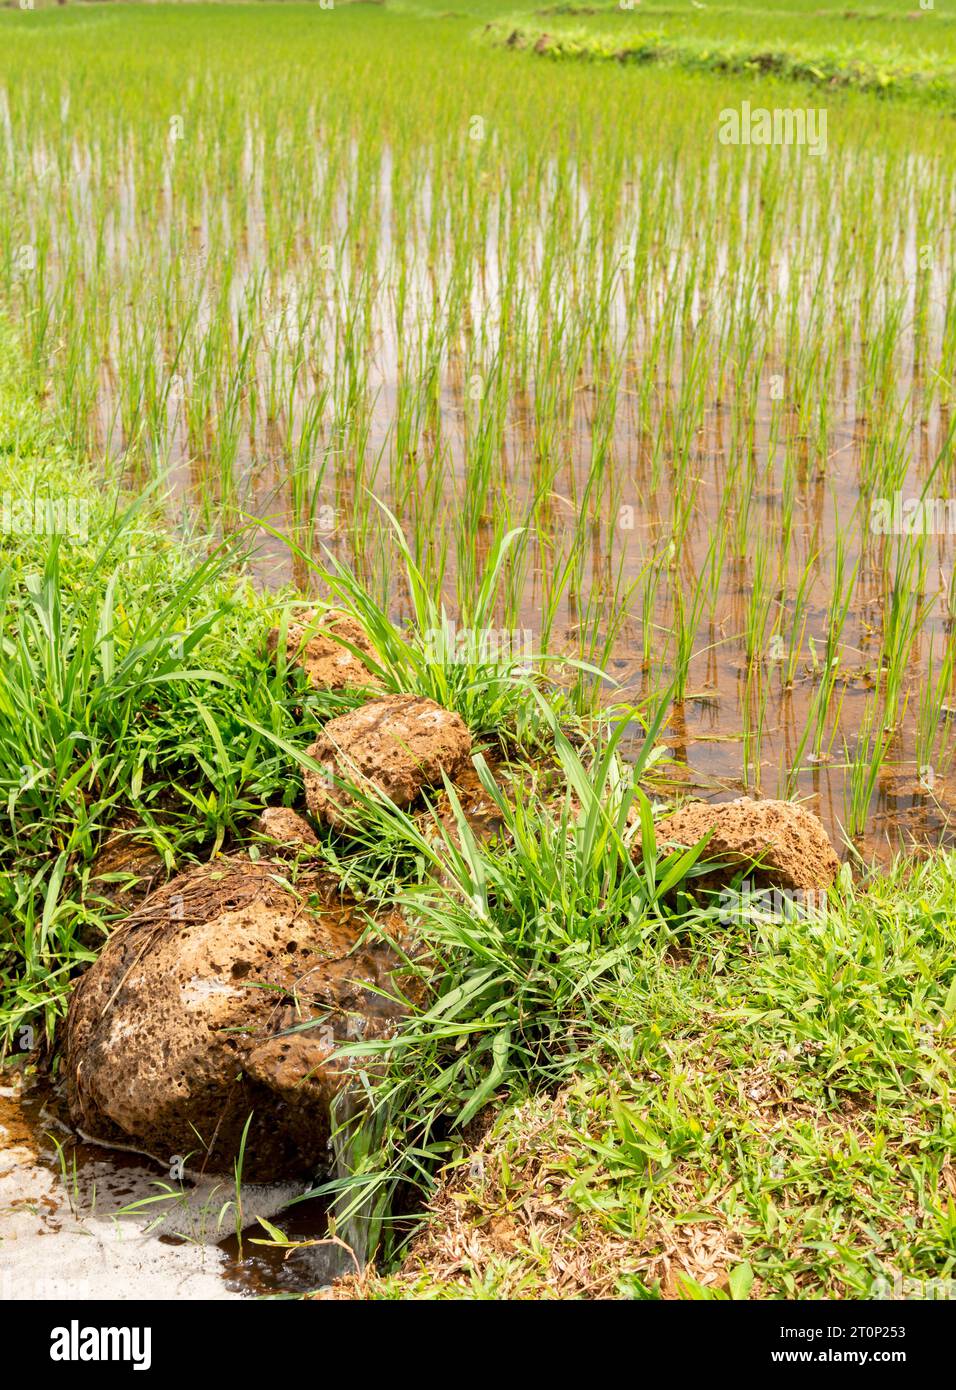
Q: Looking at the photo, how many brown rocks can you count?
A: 5